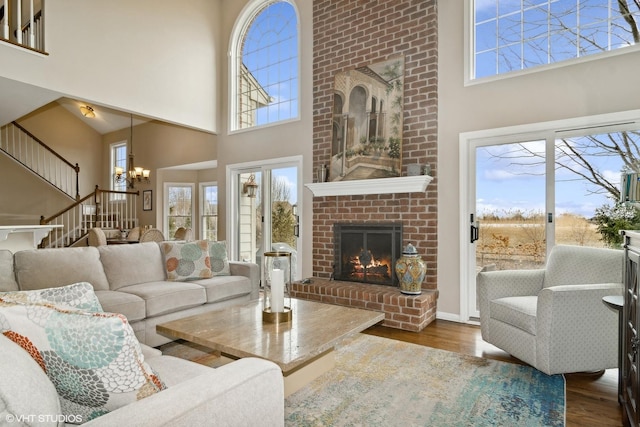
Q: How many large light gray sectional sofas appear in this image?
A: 1